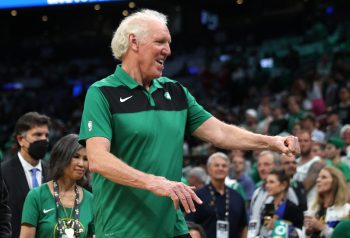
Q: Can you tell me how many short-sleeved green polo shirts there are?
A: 1